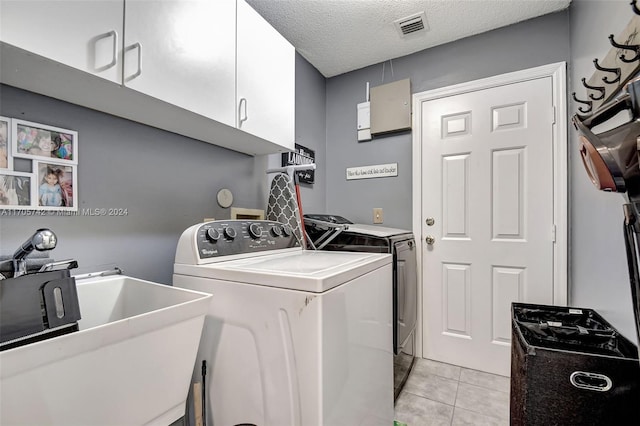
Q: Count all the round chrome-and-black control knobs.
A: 5